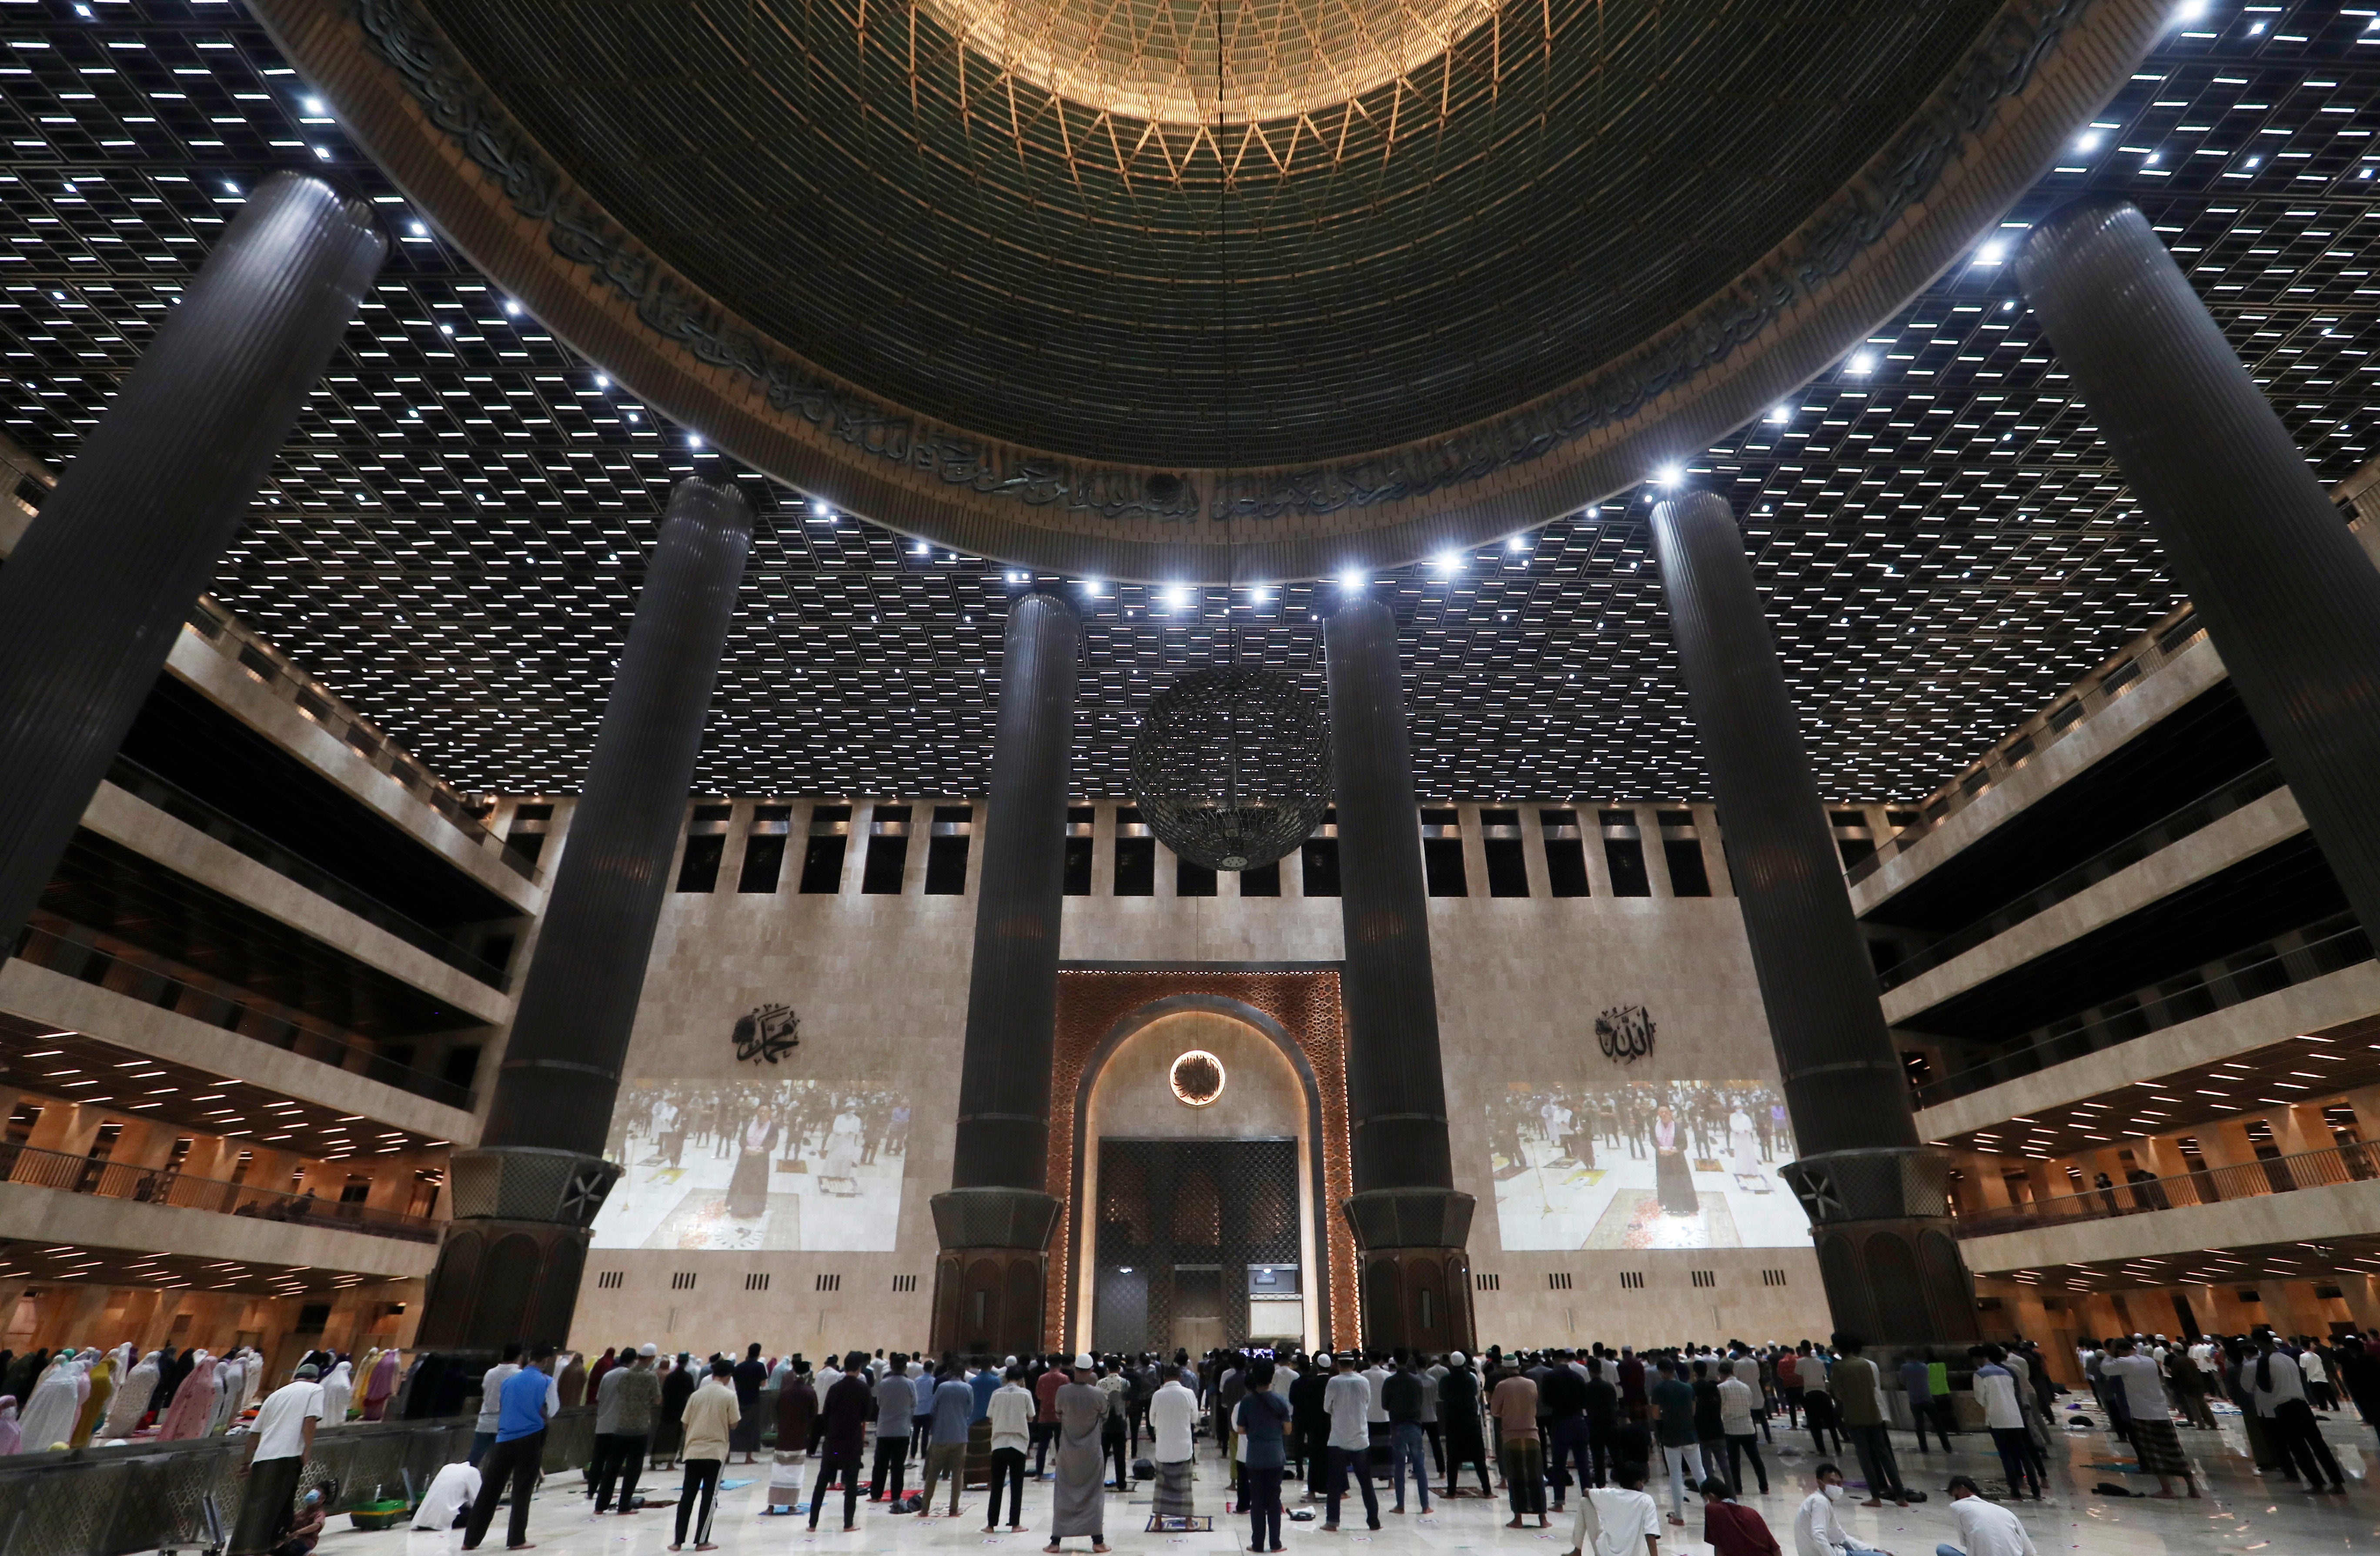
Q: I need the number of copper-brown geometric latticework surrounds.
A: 1